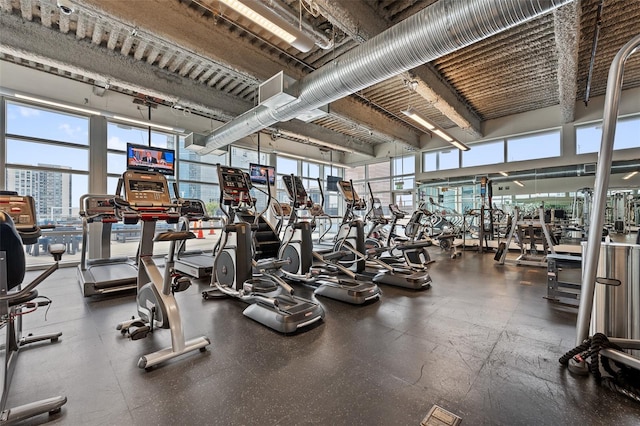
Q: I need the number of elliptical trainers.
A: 3